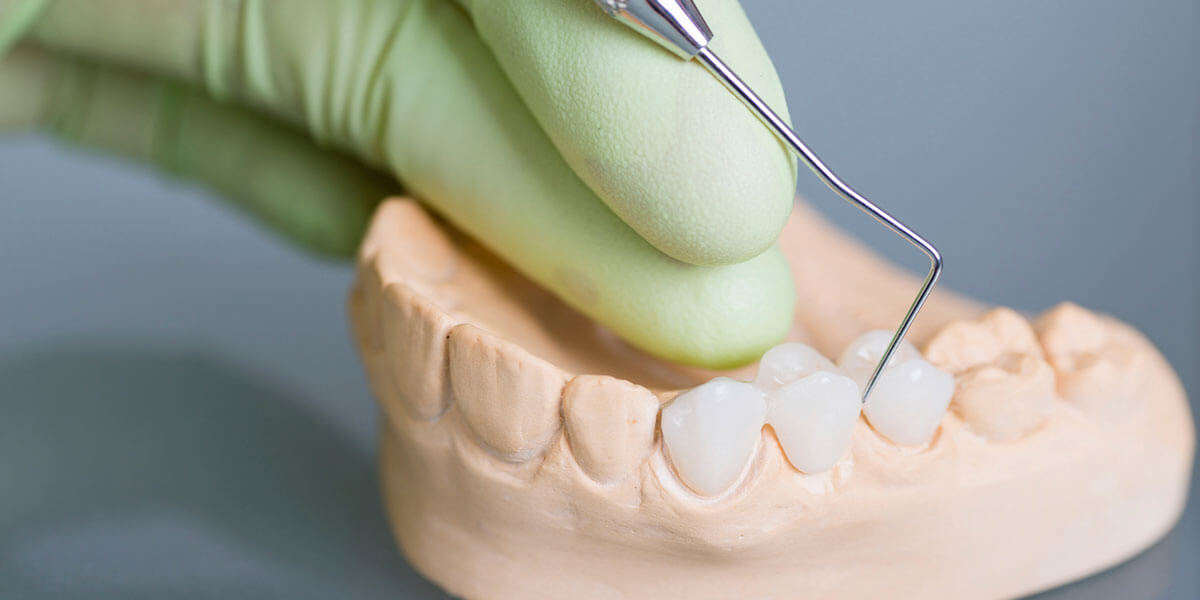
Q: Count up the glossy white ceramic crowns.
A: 3